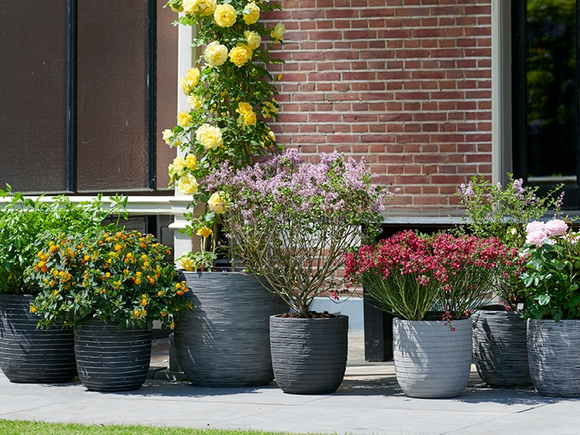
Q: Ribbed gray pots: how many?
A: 7